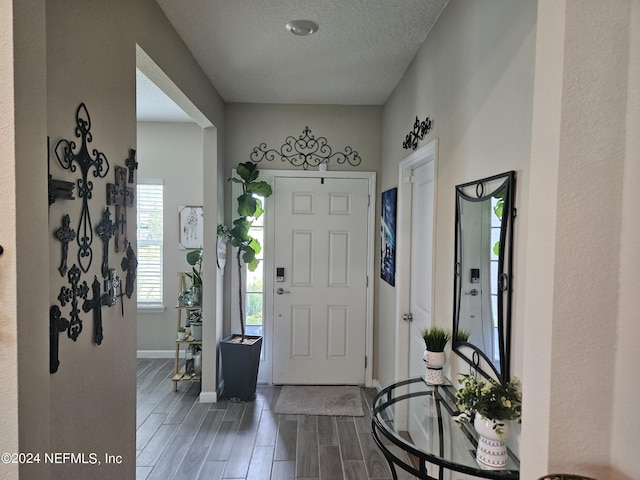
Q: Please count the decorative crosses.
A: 12